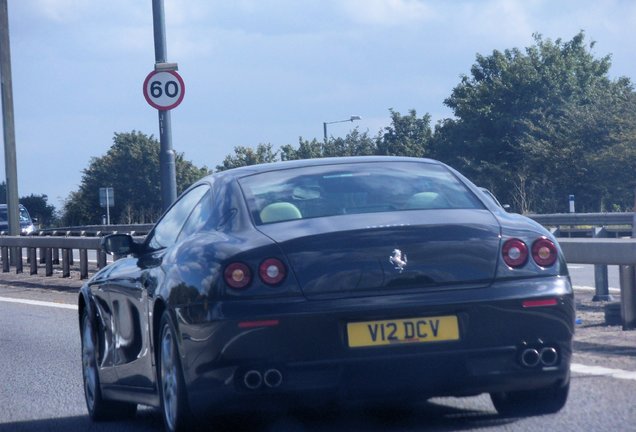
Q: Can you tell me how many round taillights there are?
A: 4